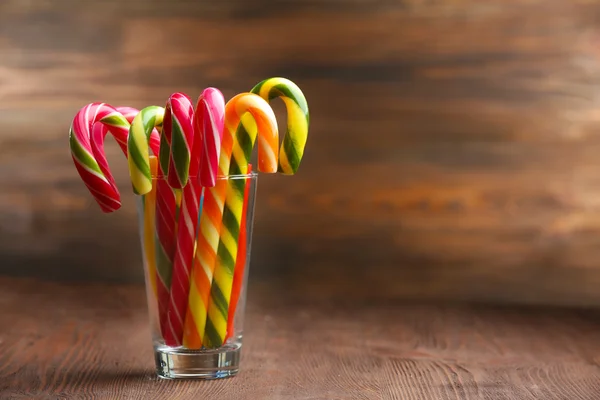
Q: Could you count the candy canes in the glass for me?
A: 7